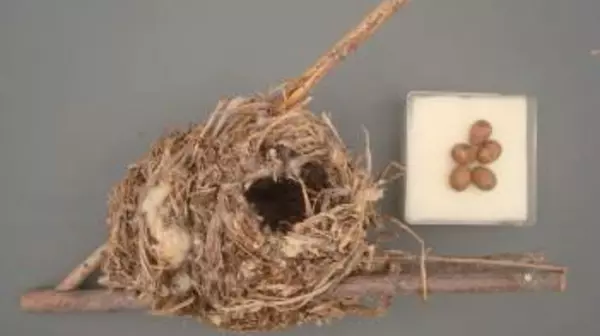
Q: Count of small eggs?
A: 5